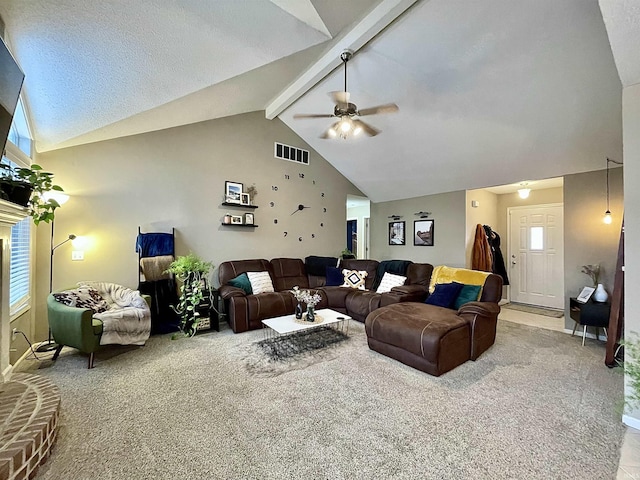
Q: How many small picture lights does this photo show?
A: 2